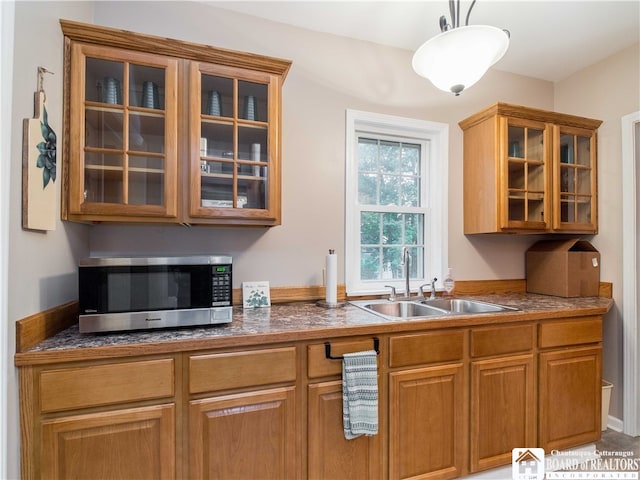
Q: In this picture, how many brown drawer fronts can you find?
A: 6